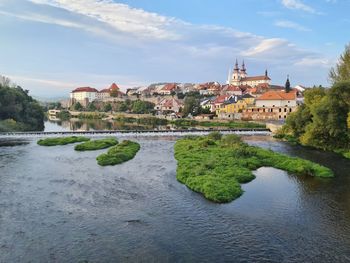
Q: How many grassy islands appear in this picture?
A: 4